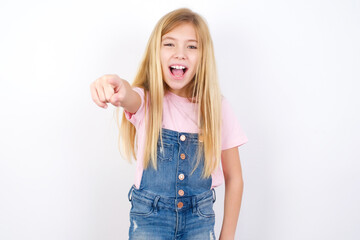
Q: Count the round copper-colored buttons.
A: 5